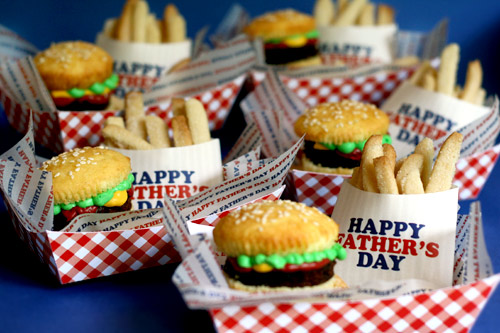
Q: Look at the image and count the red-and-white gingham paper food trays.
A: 5